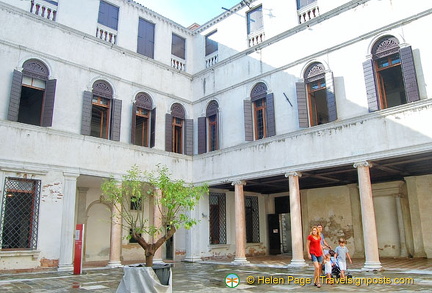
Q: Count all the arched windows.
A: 8